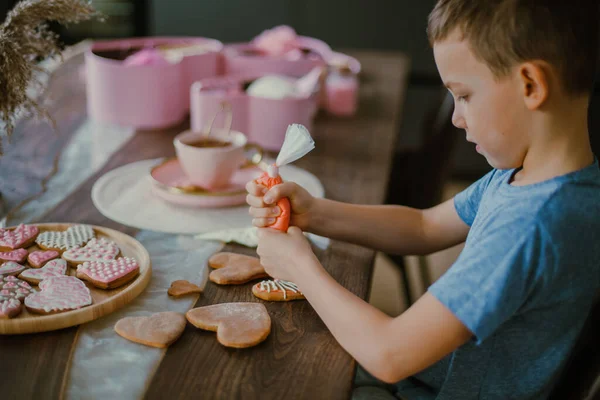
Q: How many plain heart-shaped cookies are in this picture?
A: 4